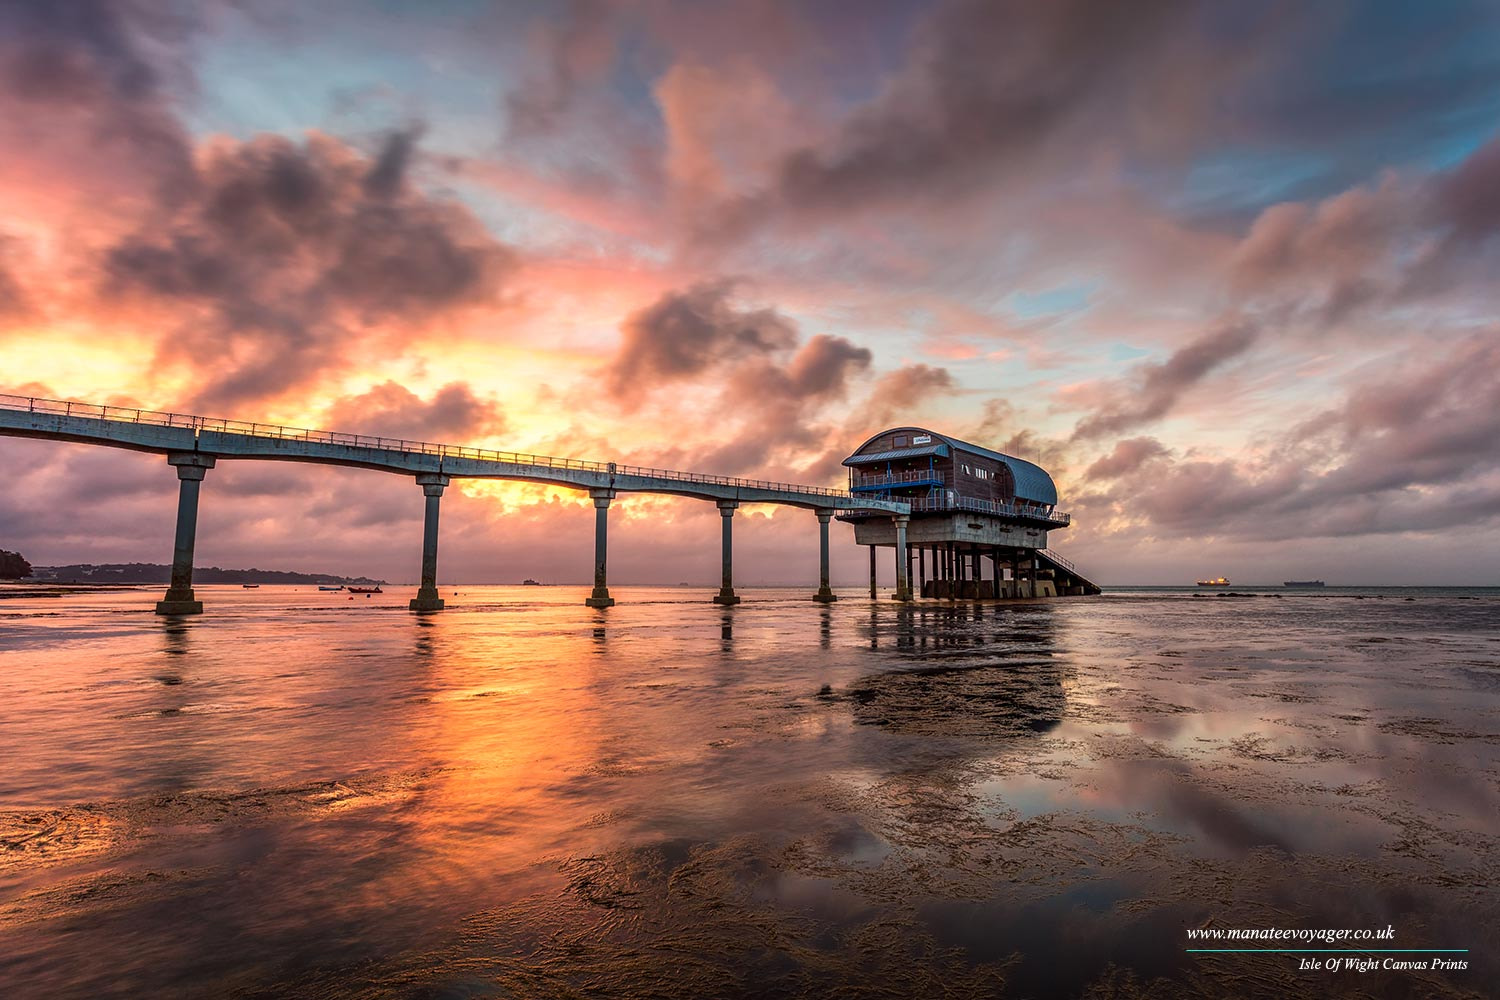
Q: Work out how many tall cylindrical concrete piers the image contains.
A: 6